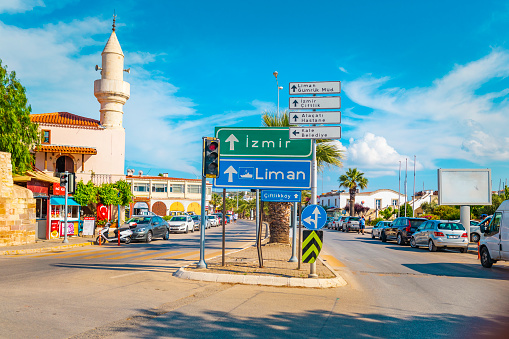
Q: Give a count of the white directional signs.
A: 4